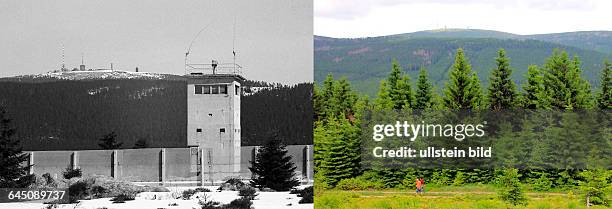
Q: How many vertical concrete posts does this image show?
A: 7